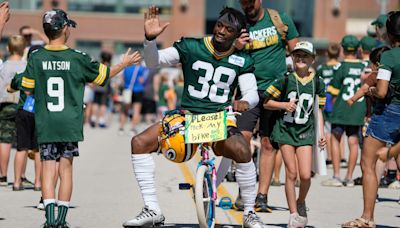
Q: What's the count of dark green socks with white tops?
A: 2